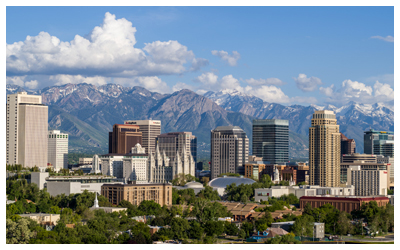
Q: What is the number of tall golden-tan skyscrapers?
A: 1